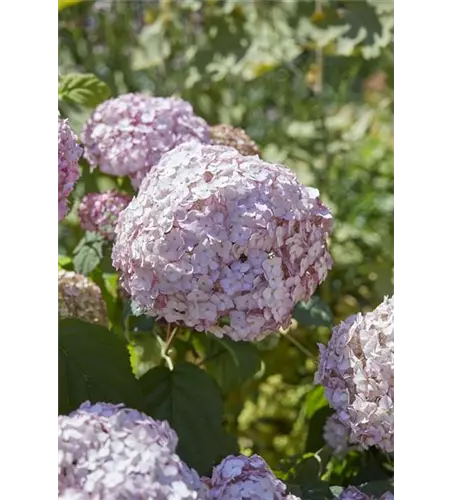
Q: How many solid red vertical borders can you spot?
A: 0